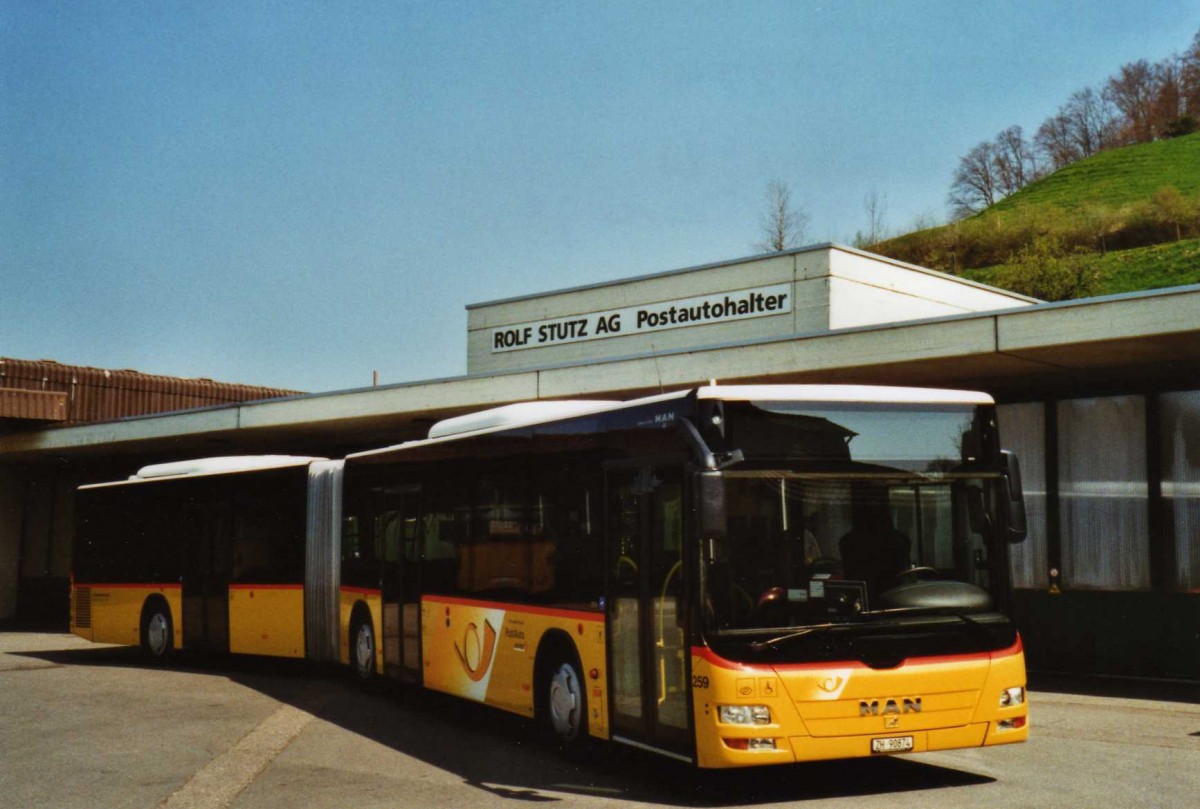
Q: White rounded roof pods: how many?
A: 2